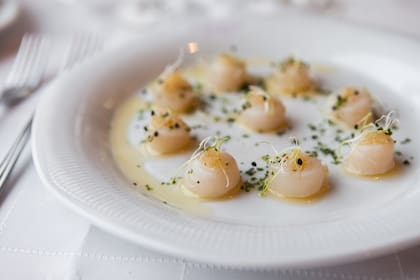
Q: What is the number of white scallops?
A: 9